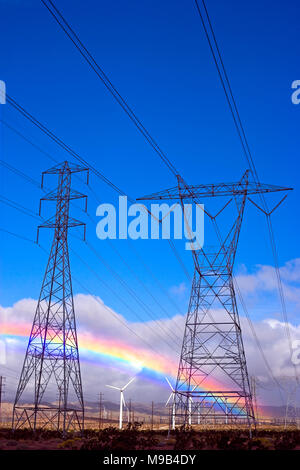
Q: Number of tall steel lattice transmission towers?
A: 2